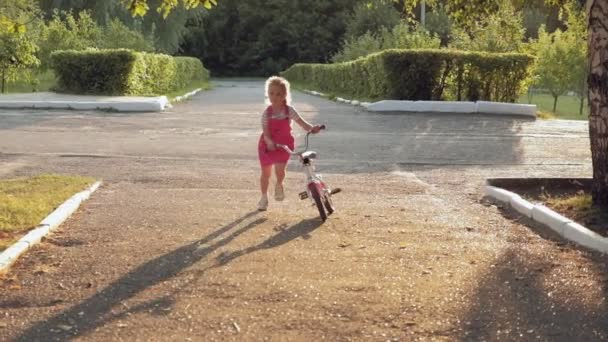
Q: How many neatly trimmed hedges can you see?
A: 2